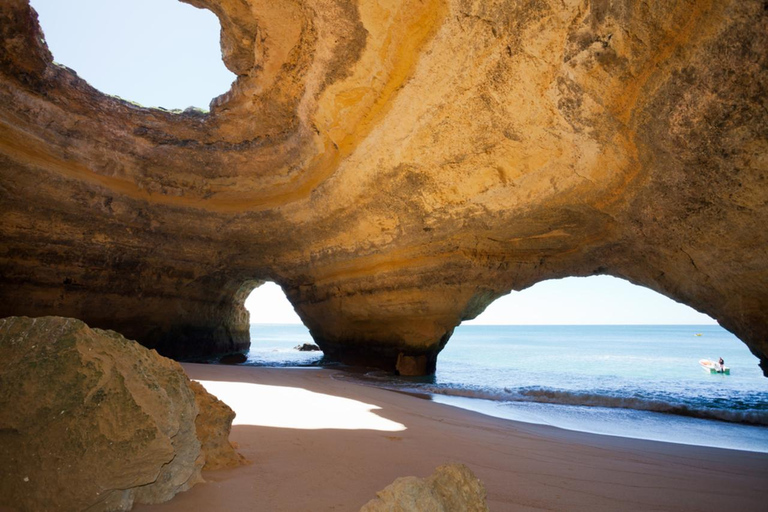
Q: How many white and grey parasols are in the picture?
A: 0